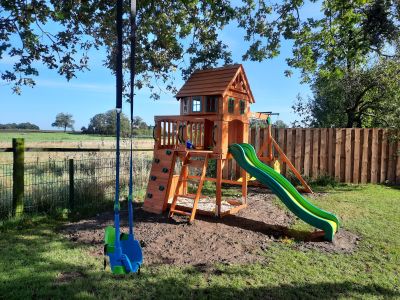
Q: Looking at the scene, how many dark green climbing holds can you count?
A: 6